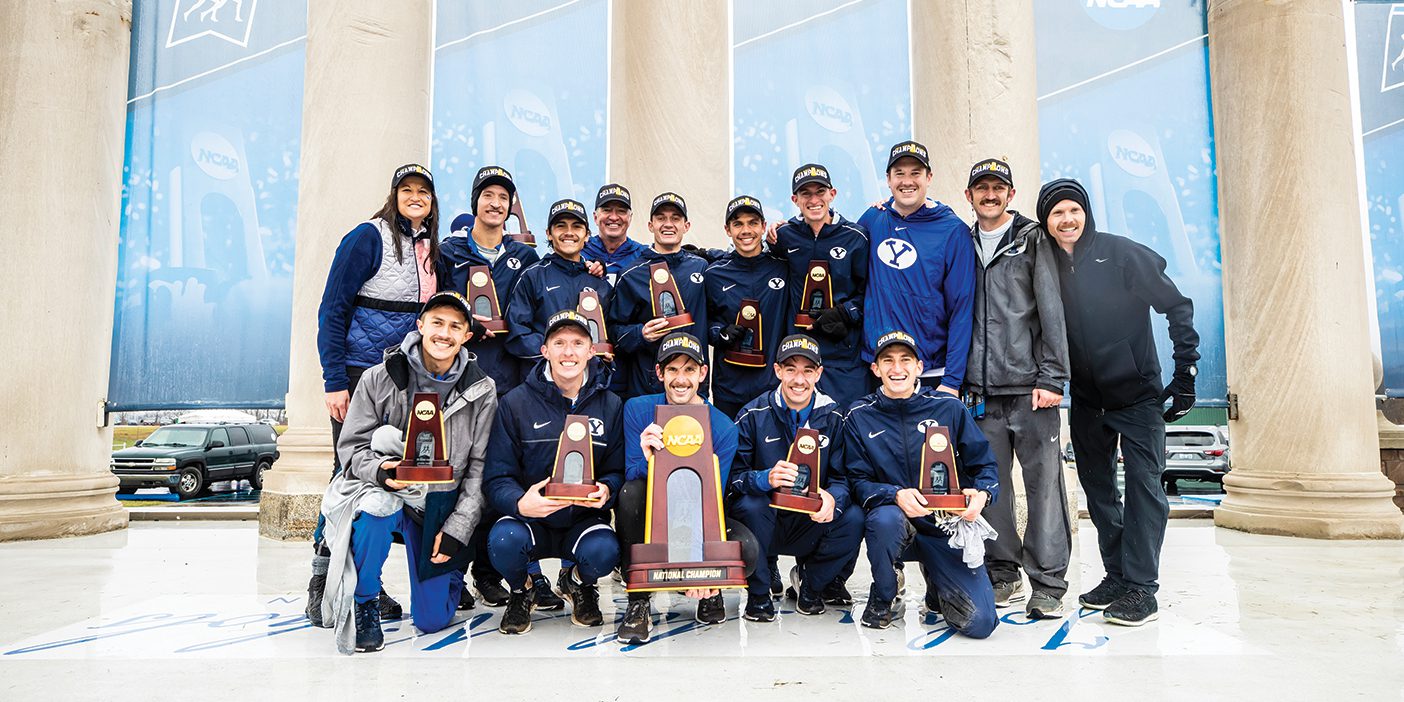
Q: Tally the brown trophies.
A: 11